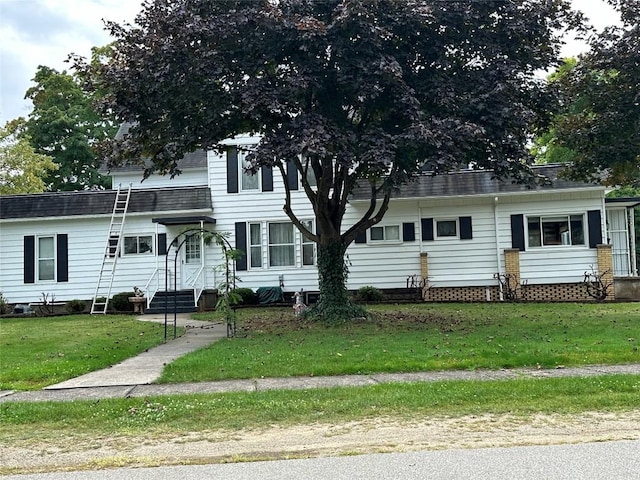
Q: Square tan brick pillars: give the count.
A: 3